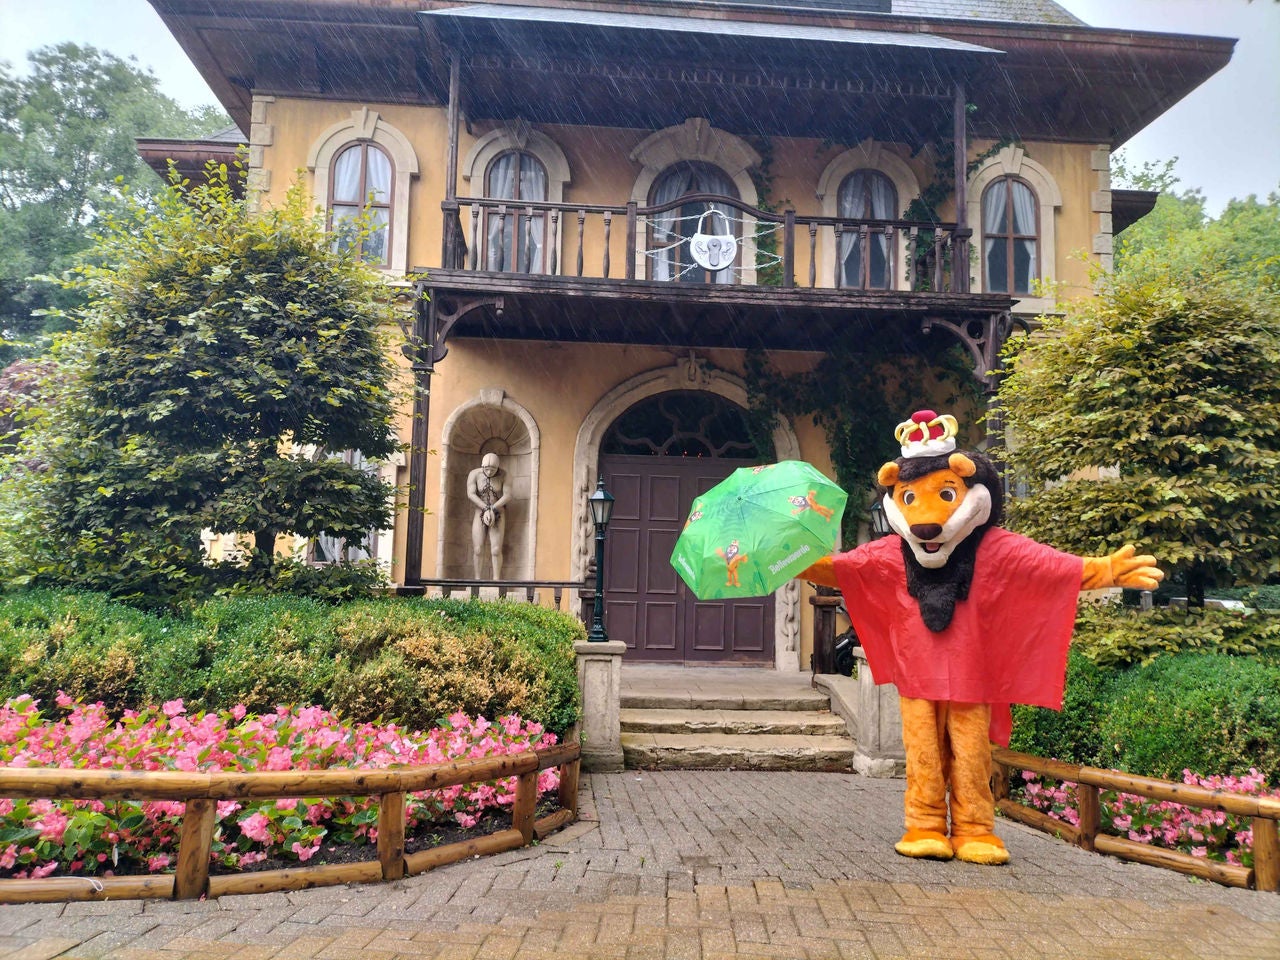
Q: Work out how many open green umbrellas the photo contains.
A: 1